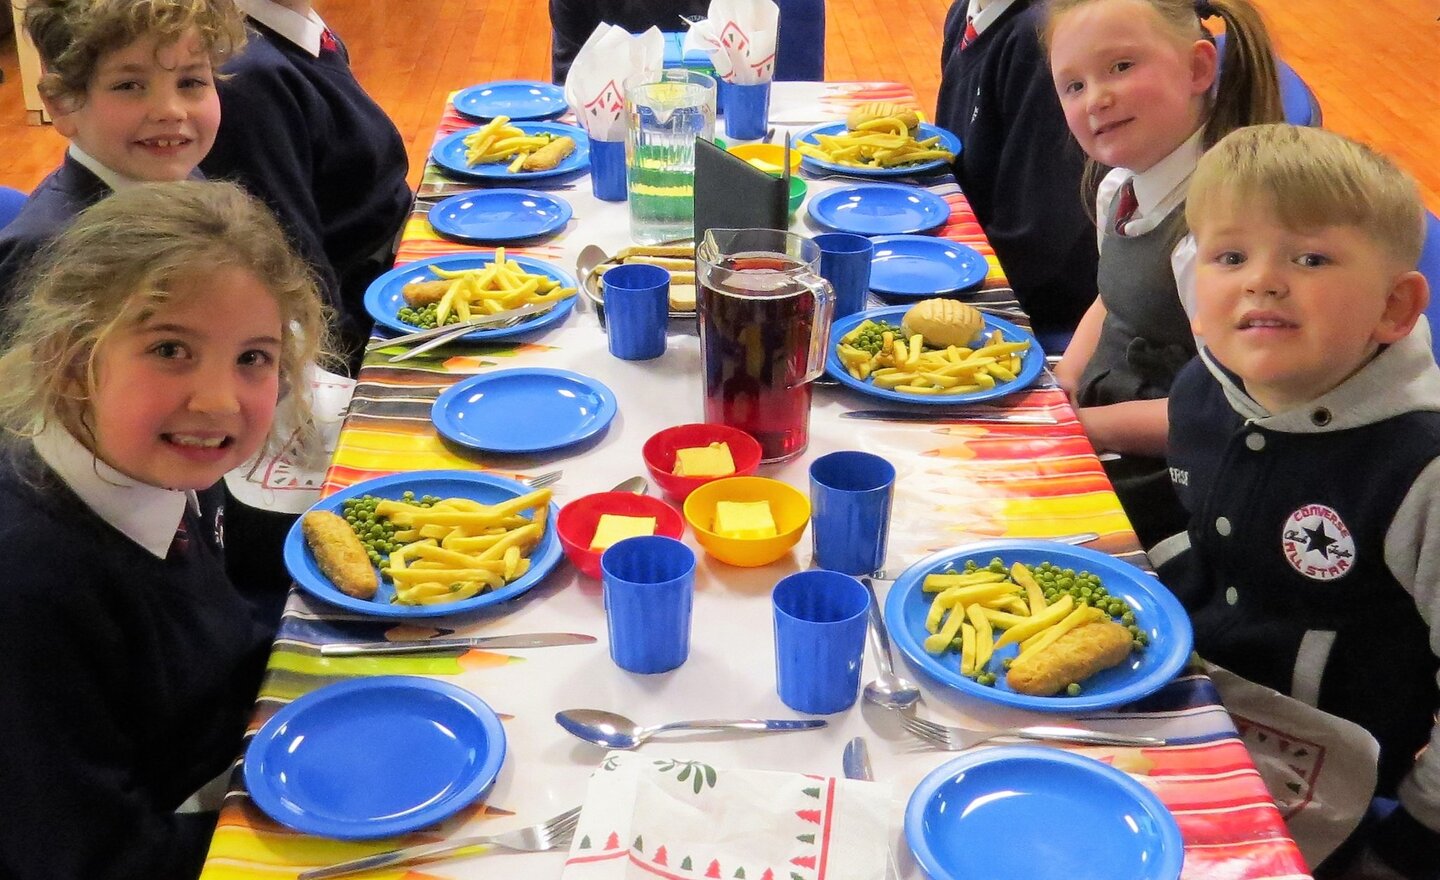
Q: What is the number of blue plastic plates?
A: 13